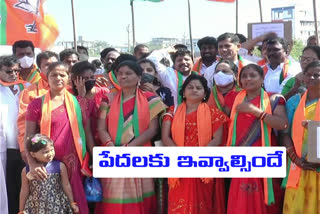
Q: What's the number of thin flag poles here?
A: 6